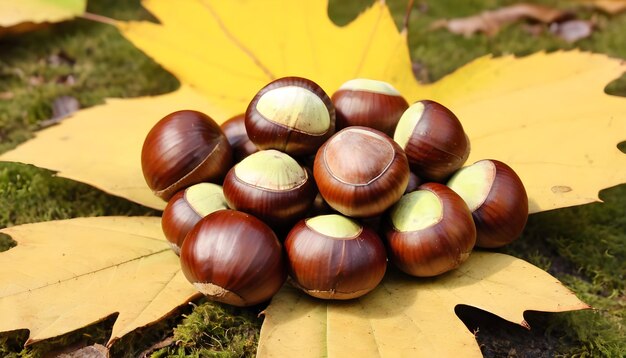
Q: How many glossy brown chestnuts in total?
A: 12